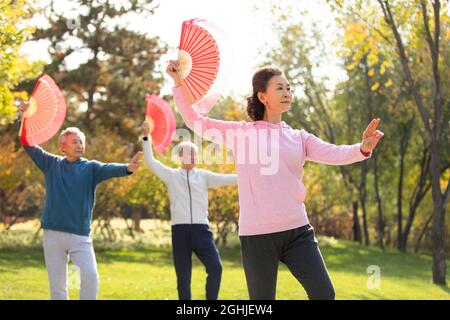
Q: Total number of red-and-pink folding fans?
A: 3